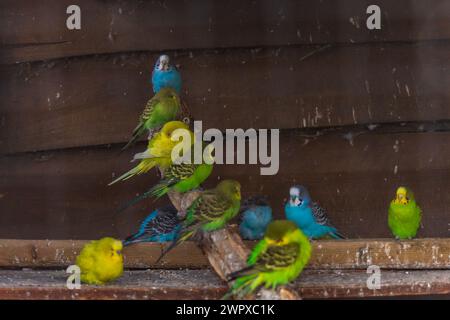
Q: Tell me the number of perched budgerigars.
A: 11